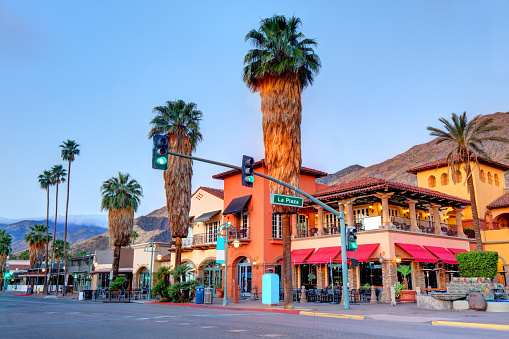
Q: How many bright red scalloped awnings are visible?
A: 6